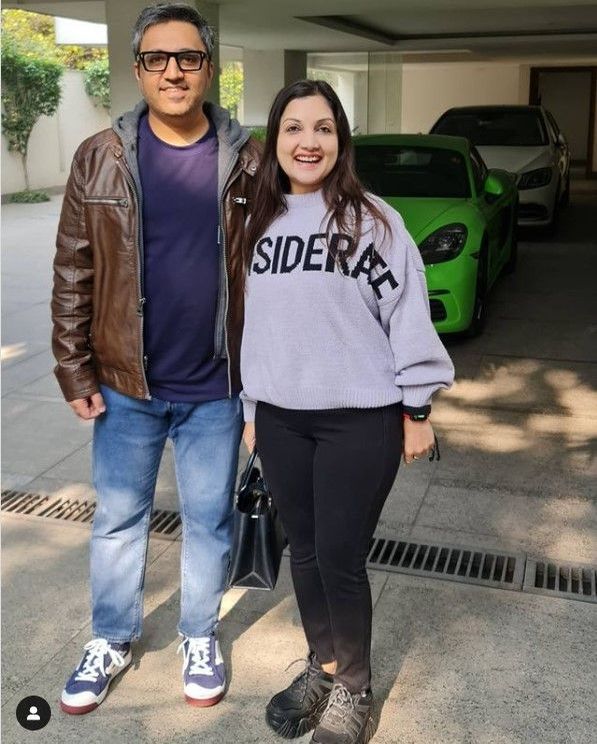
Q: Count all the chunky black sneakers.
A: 2